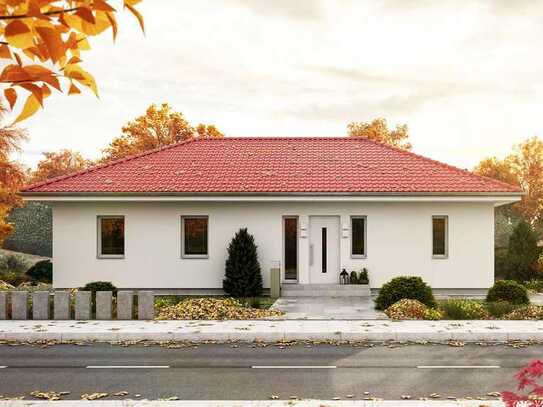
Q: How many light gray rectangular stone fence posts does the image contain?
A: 8